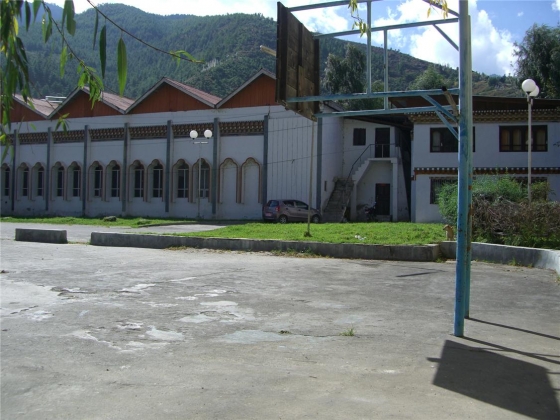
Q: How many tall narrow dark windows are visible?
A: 11